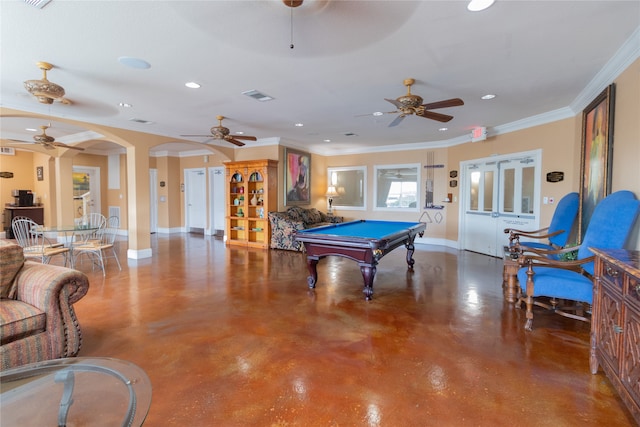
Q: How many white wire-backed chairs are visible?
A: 4